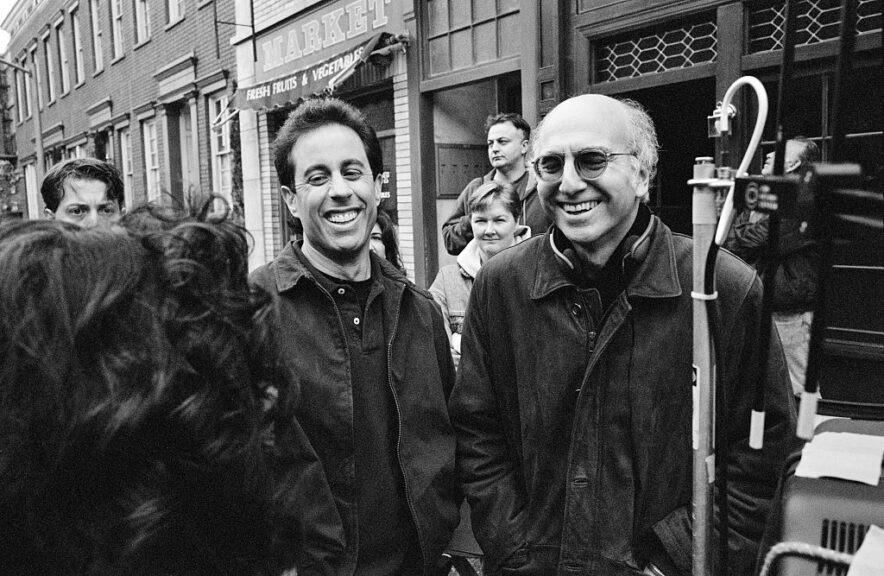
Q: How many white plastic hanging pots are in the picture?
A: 0